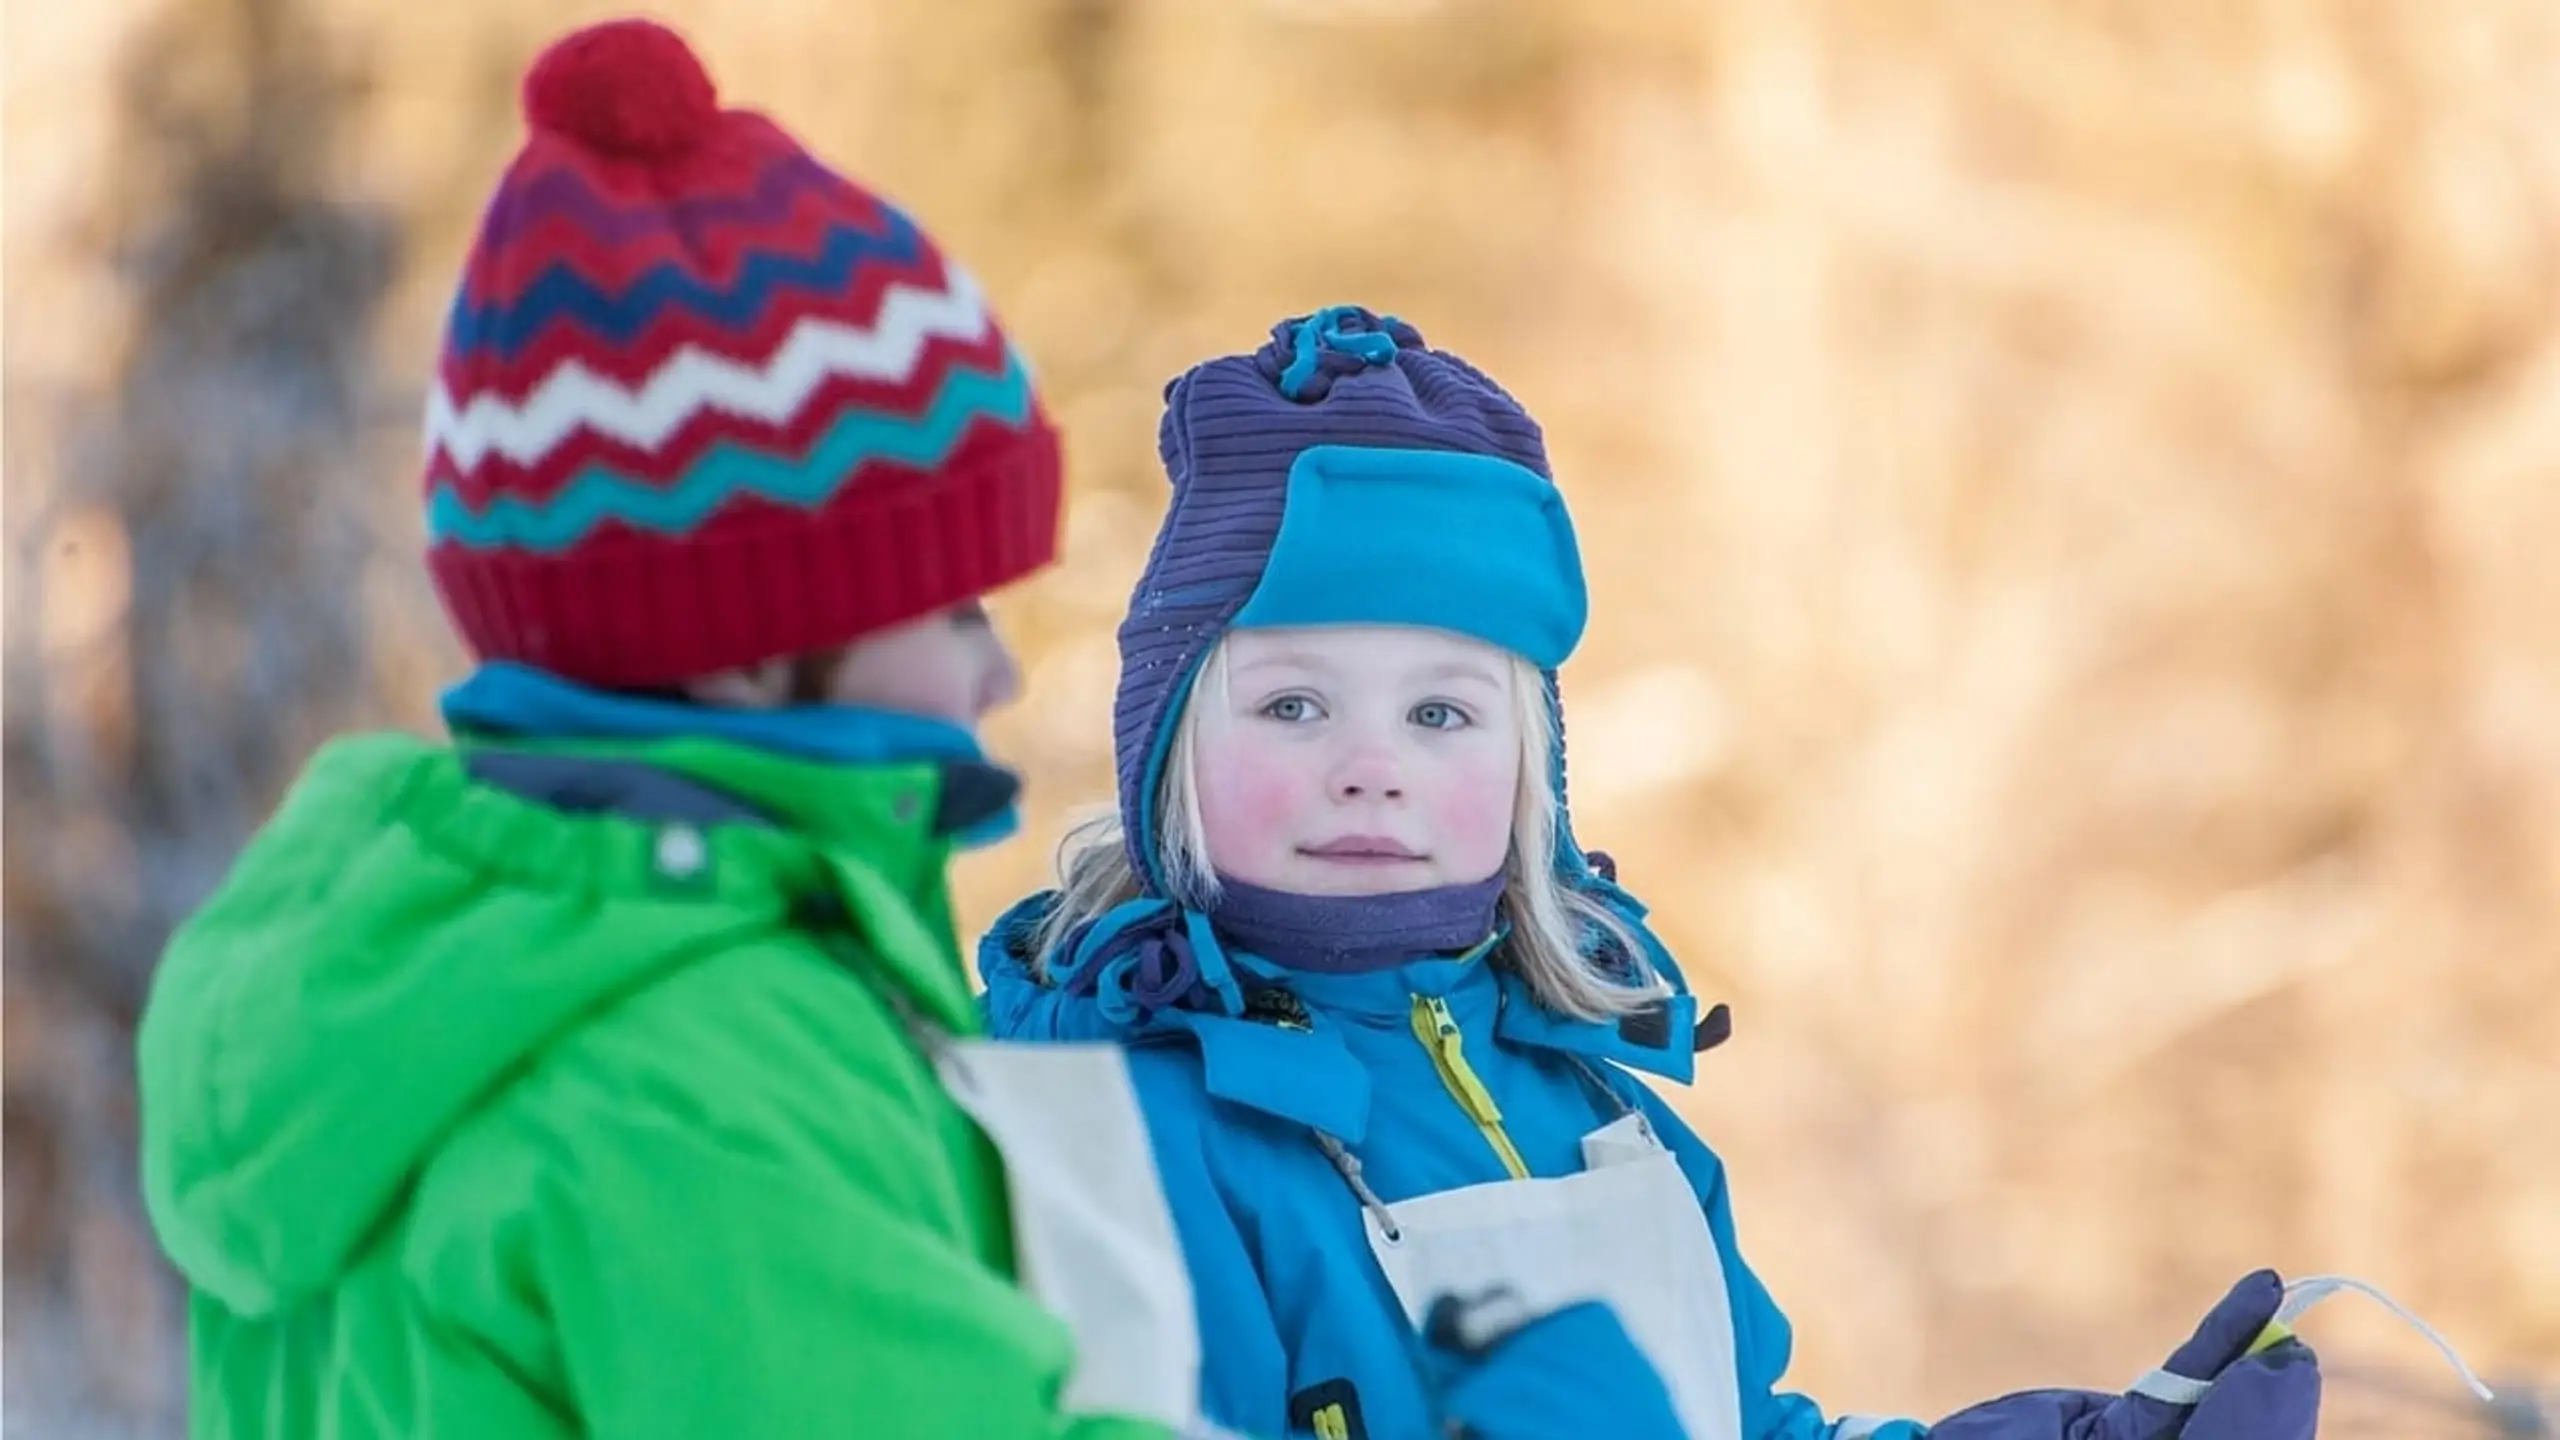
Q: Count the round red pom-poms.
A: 1